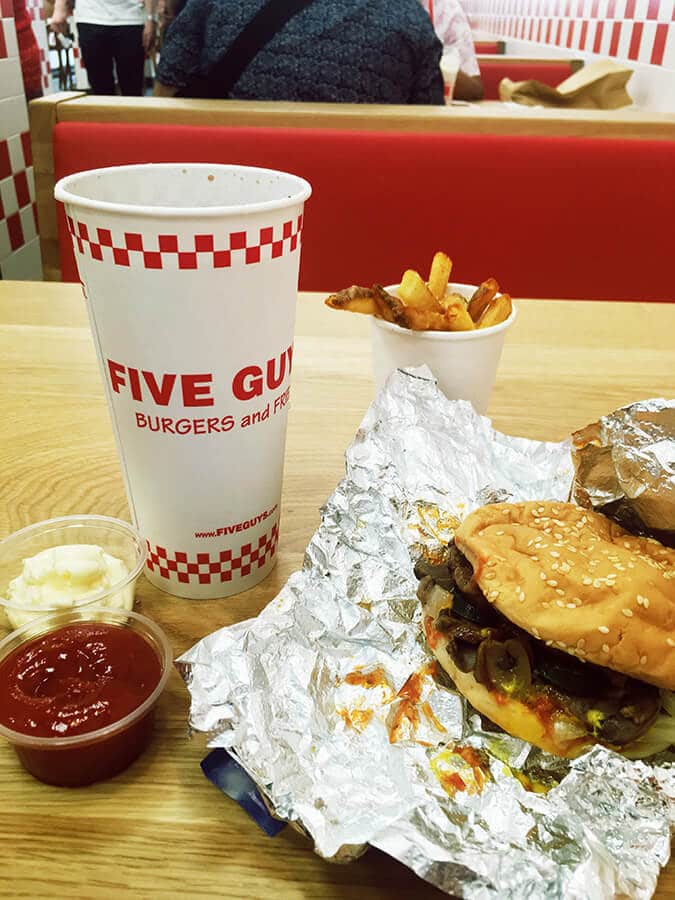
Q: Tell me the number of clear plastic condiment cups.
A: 2